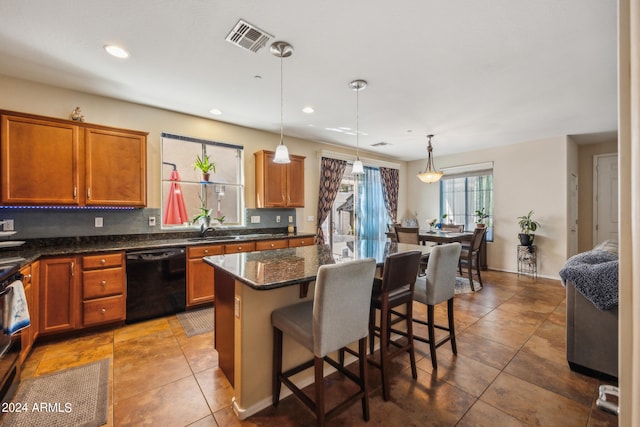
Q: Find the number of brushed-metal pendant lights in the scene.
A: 2